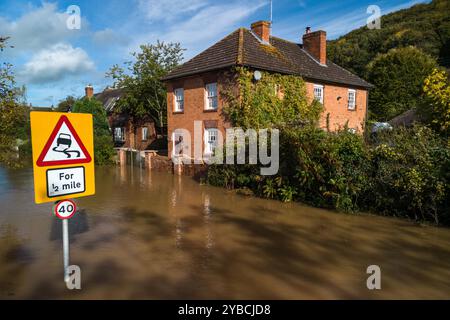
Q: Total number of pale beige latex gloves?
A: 0